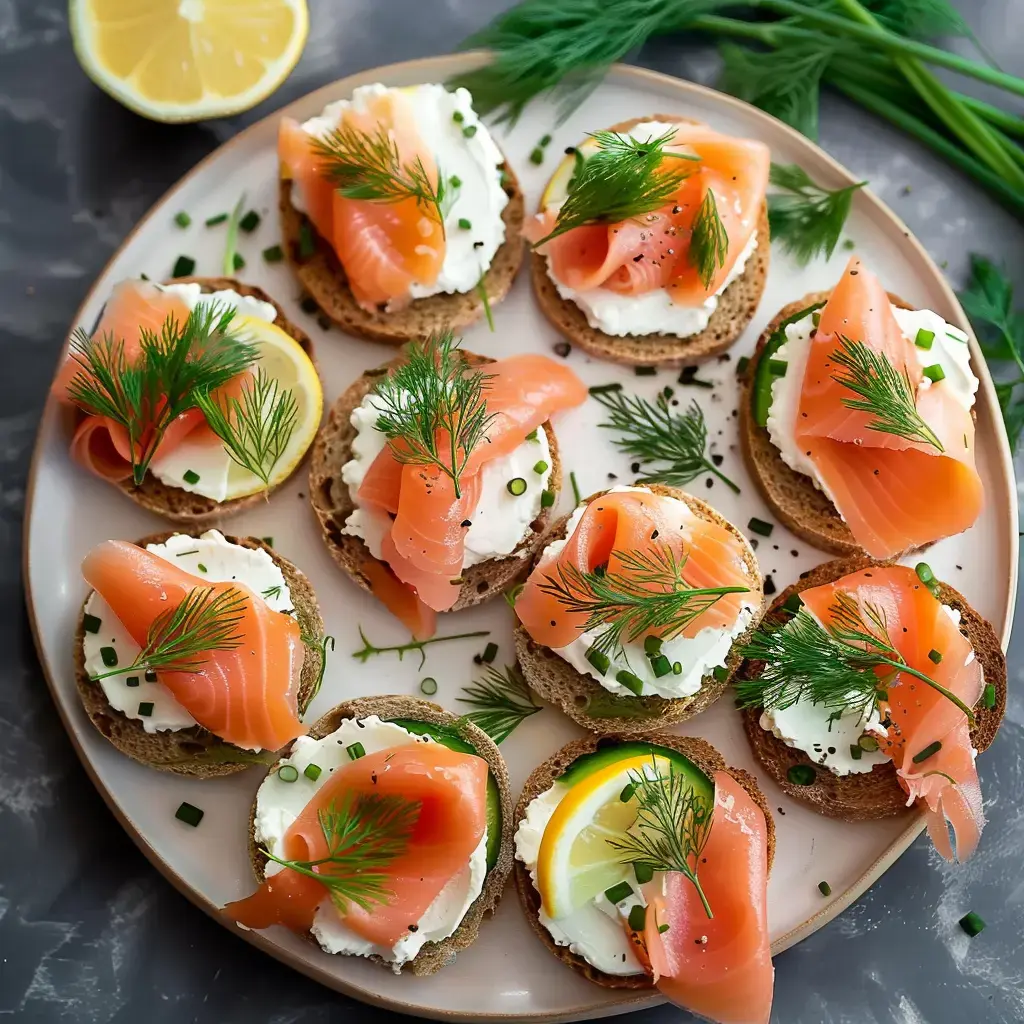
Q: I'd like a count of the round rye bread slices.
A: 10